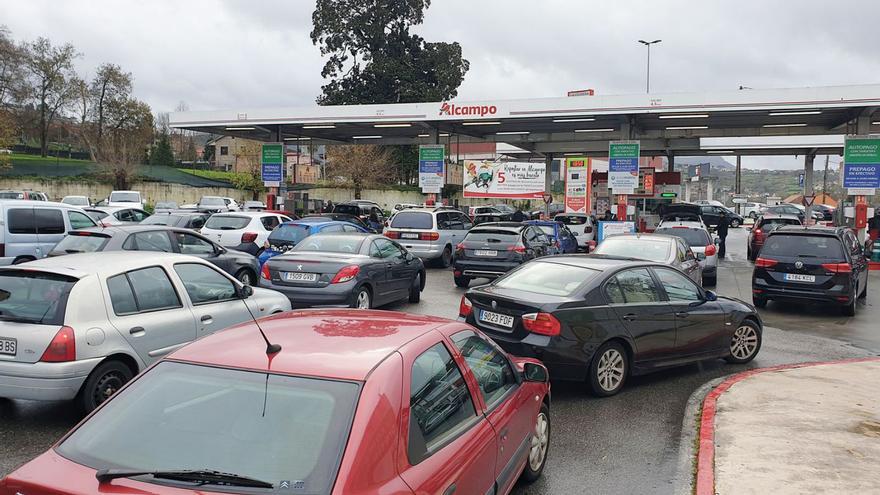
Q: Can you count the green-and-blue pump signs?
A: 4